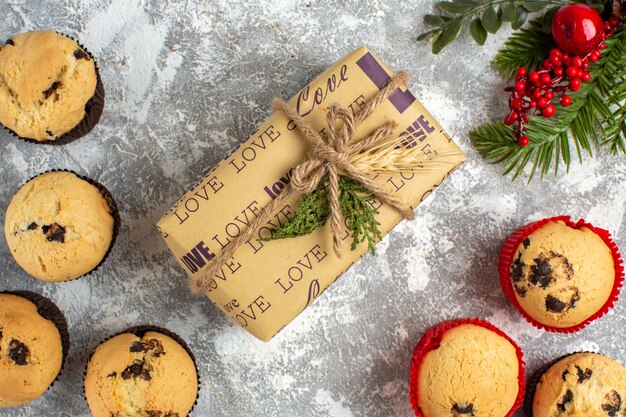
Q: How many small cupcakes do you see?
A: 7